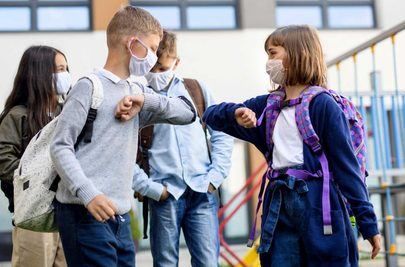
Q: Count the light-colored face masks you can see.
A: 4